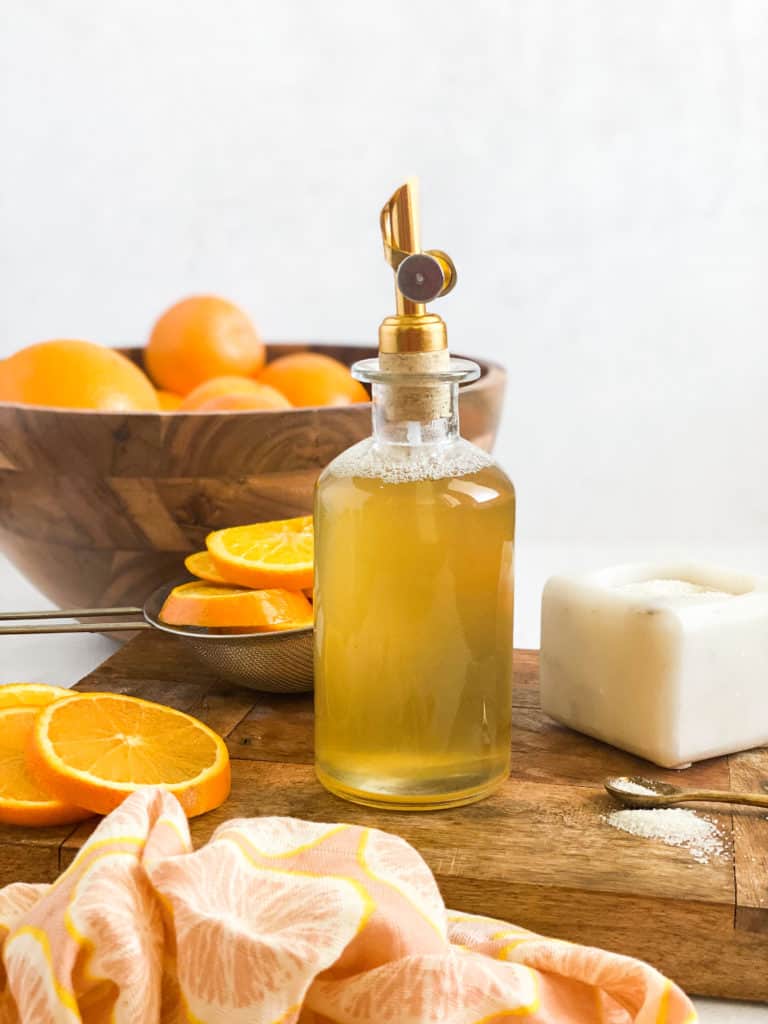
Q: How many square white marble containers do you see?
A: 1